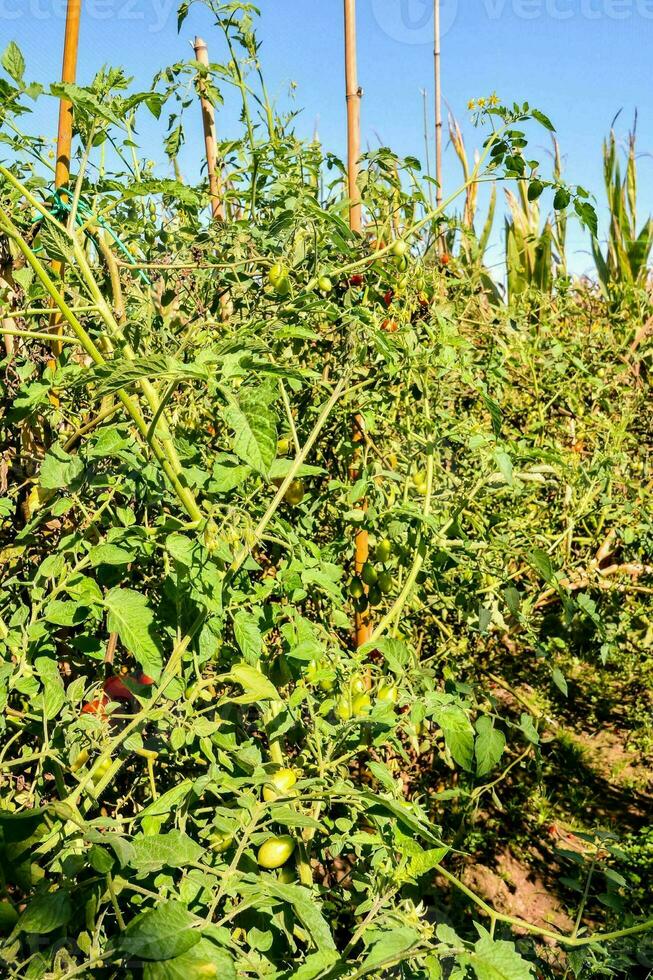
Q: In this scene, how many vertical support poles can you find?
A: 4